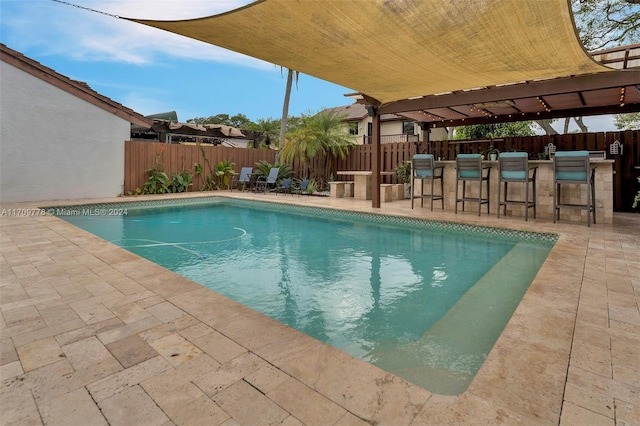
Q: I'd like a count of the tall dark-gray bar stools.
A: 4